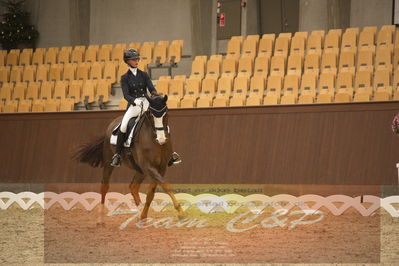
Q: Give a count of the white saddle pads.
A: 1